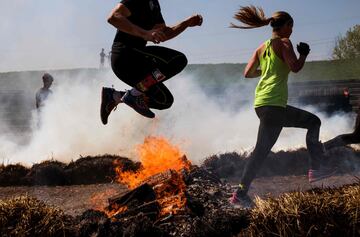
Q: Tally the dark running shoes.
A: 2